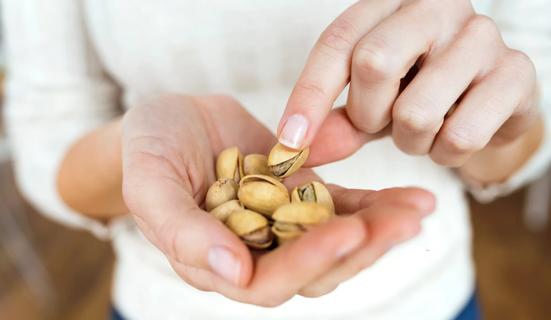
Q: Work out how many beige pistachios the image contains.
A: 9